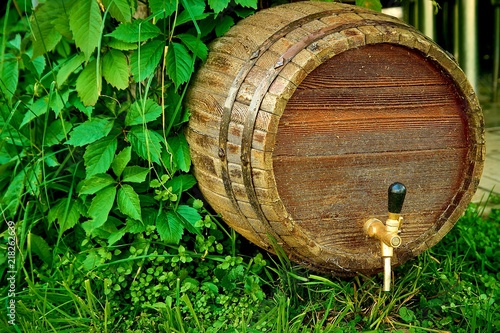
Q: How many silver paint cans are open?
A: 0